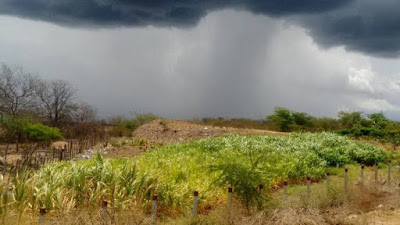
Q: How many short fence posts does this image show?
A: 13